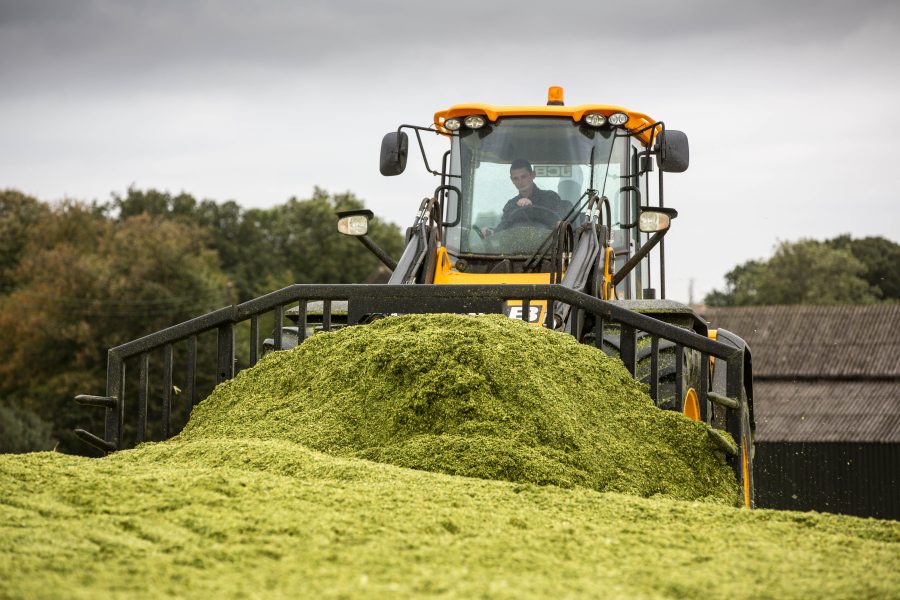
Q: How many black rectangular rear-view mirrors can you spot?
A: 2